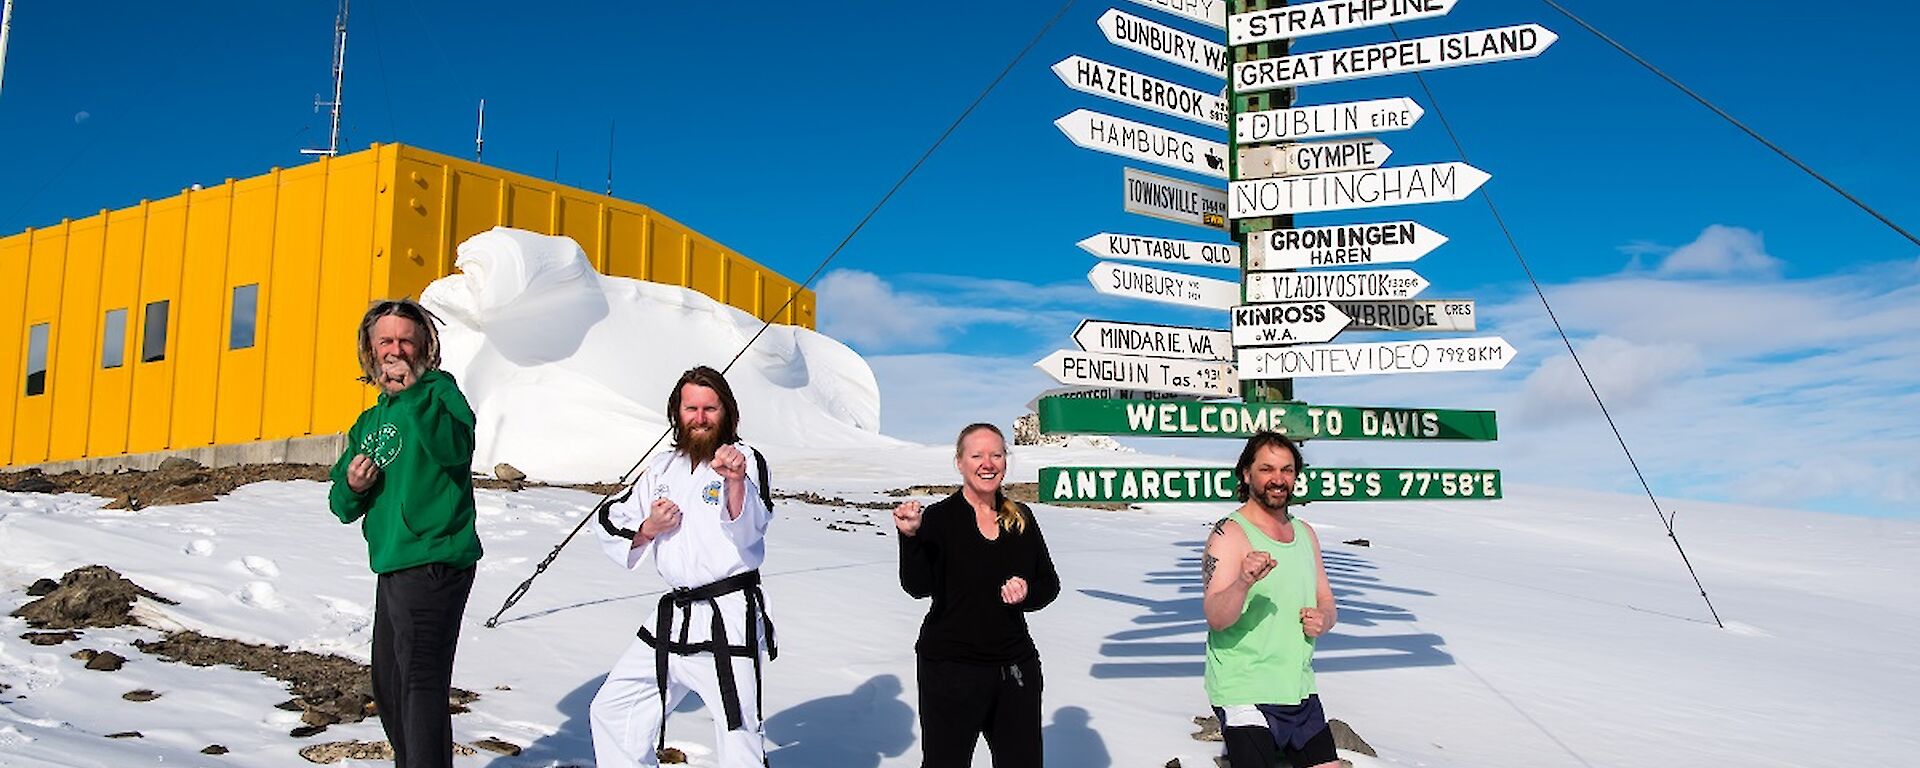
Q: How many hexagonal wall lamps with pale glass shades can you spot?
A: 0